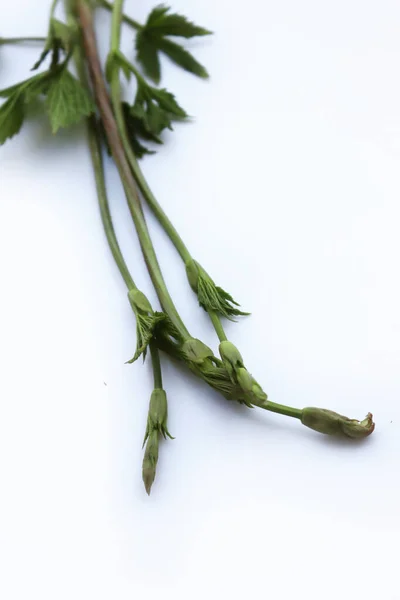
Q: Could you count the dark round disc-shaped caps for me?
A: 0